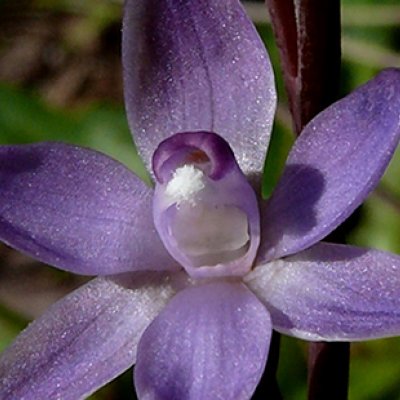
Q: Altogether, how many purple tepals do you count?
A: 6